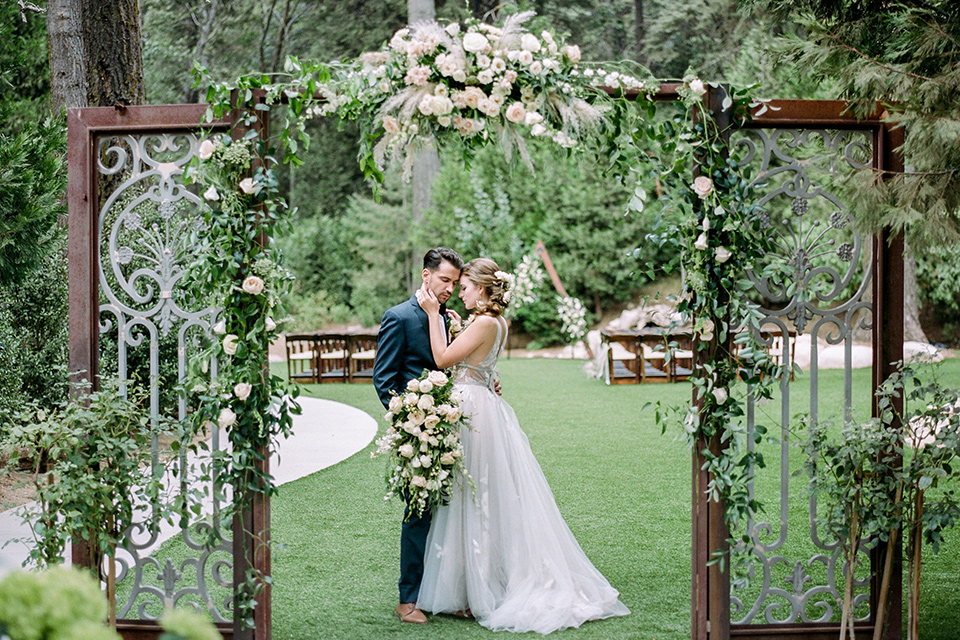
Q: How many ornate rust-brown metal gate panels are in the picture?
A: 2